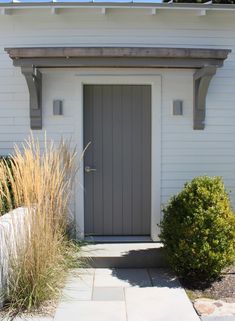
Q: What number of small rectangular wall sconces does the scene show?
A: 2